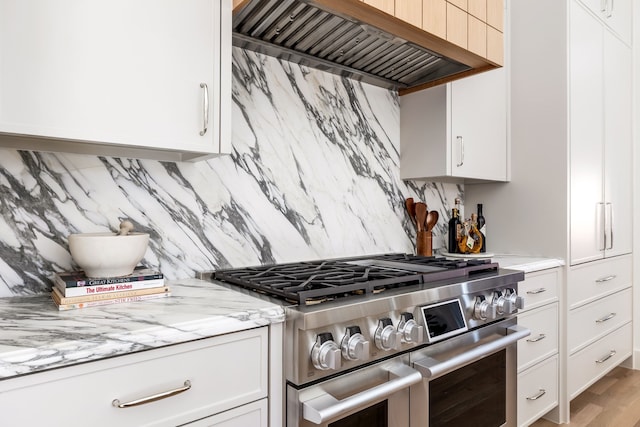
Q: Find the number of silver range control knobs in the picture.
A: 7